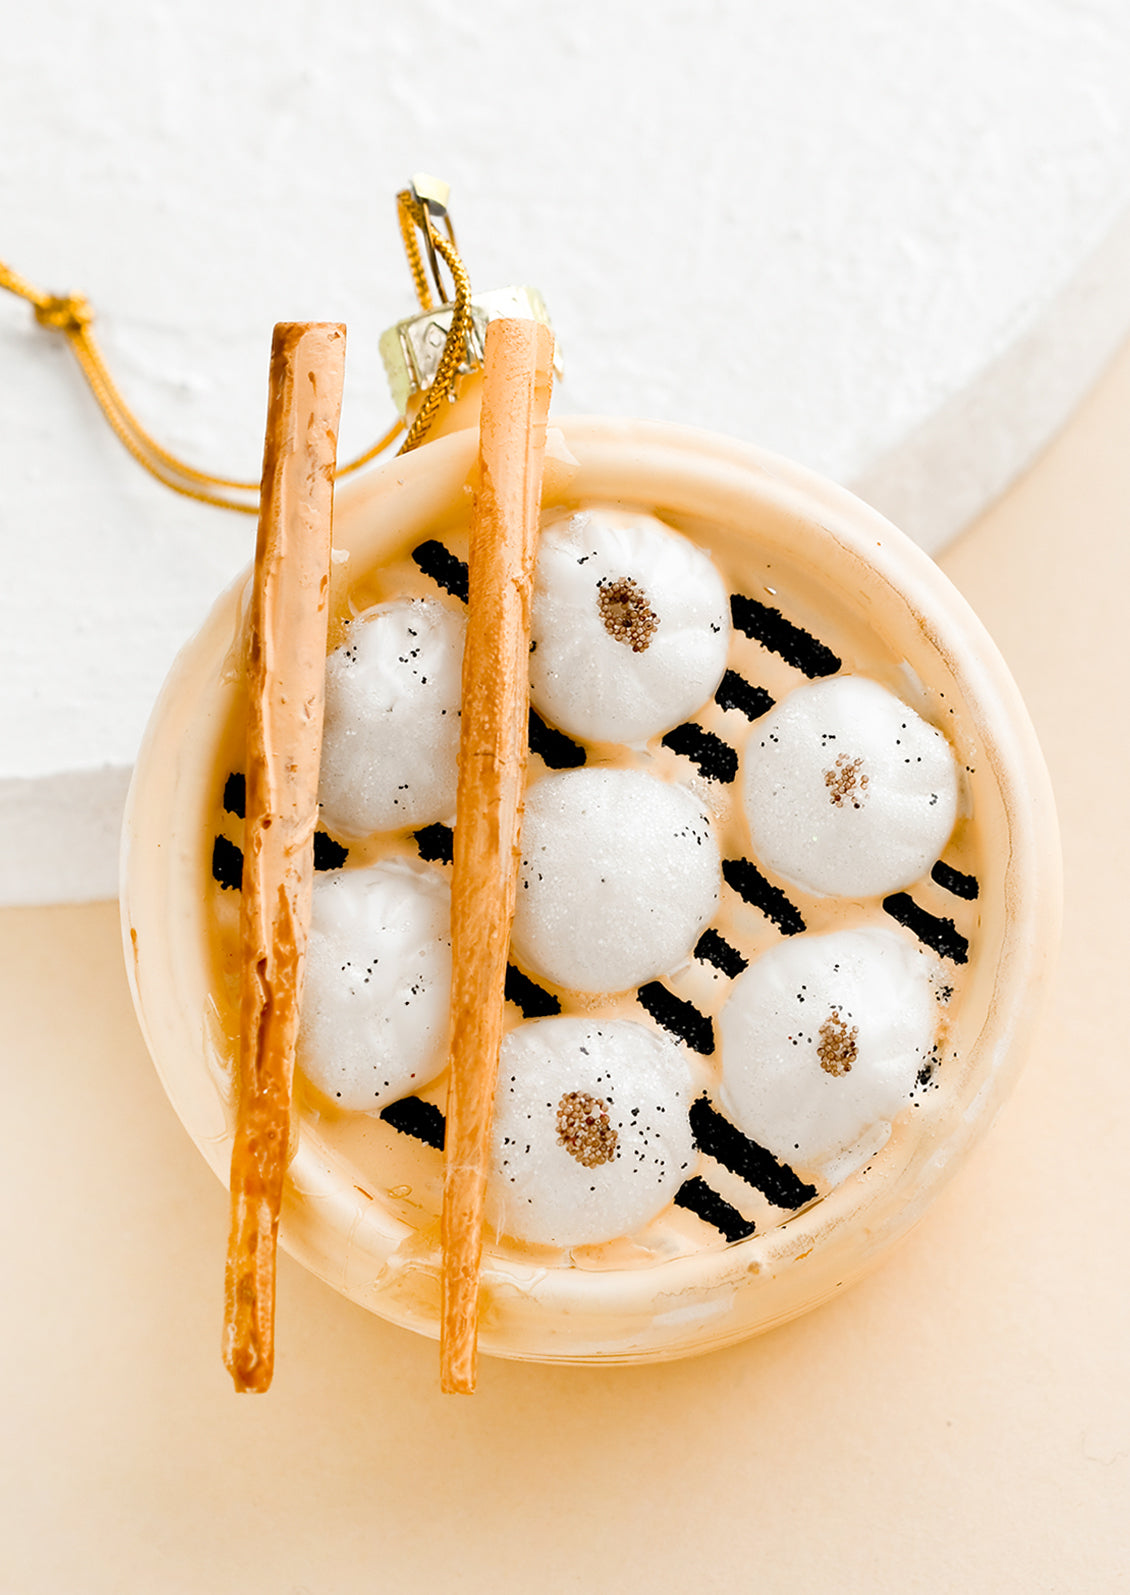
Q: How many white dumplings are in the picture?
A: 7